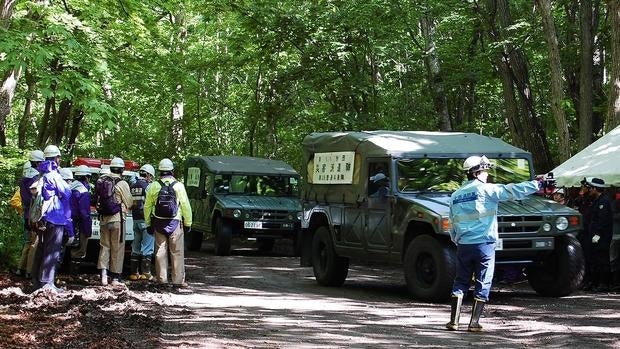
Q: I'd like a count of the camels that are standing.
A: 0